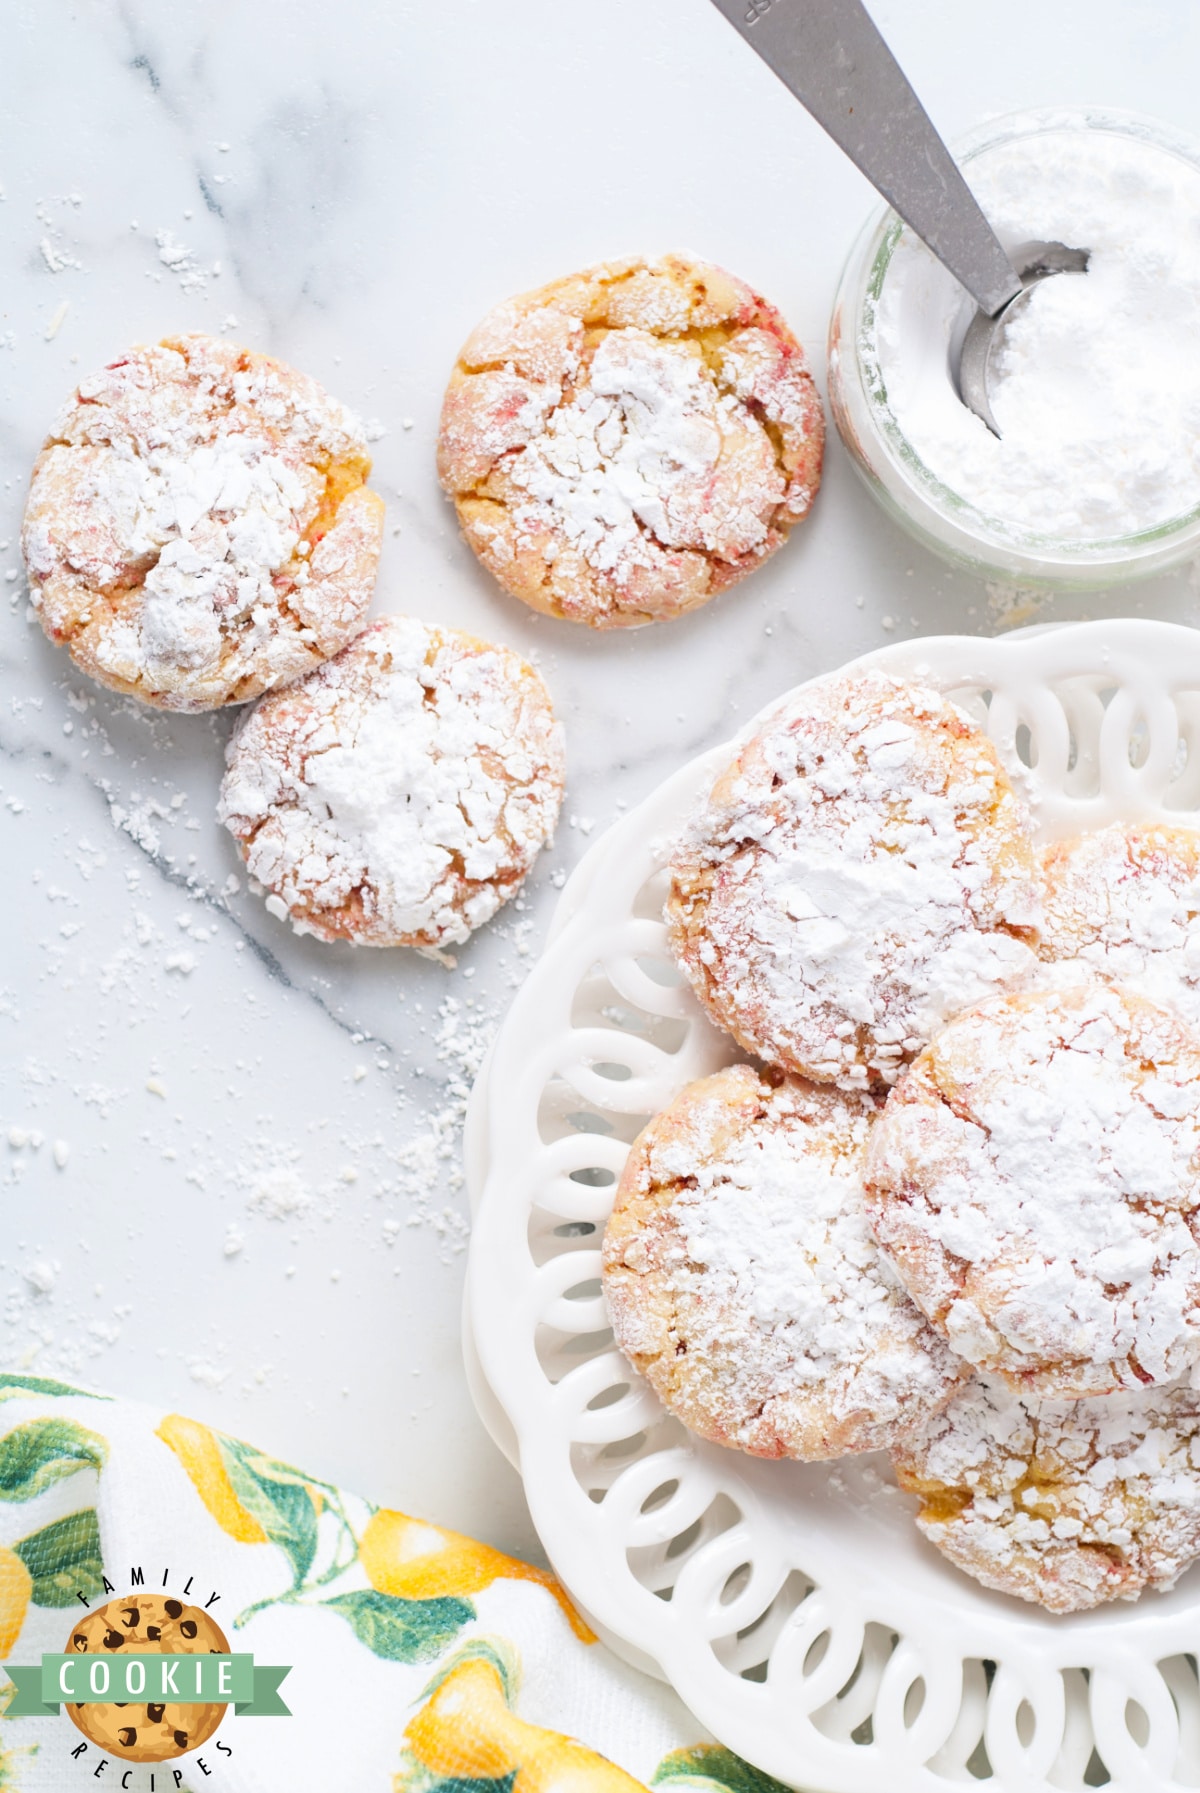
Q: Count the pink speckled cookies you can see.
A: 8